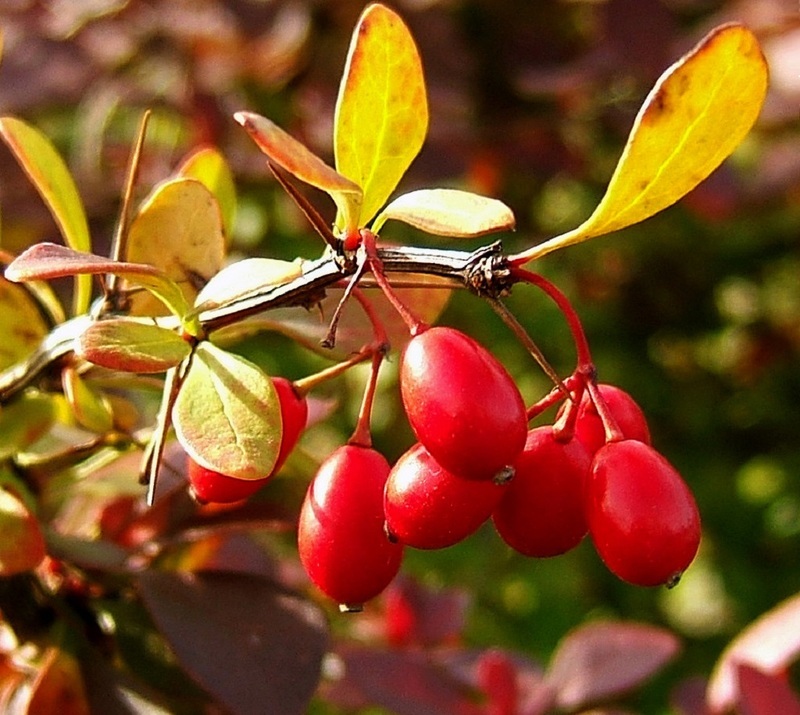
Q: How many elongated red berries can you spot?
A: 7